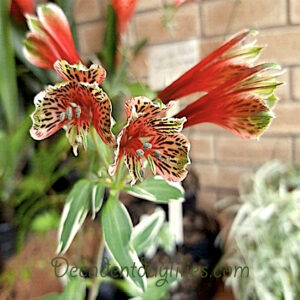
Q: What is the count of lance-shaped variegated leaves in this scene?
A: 5